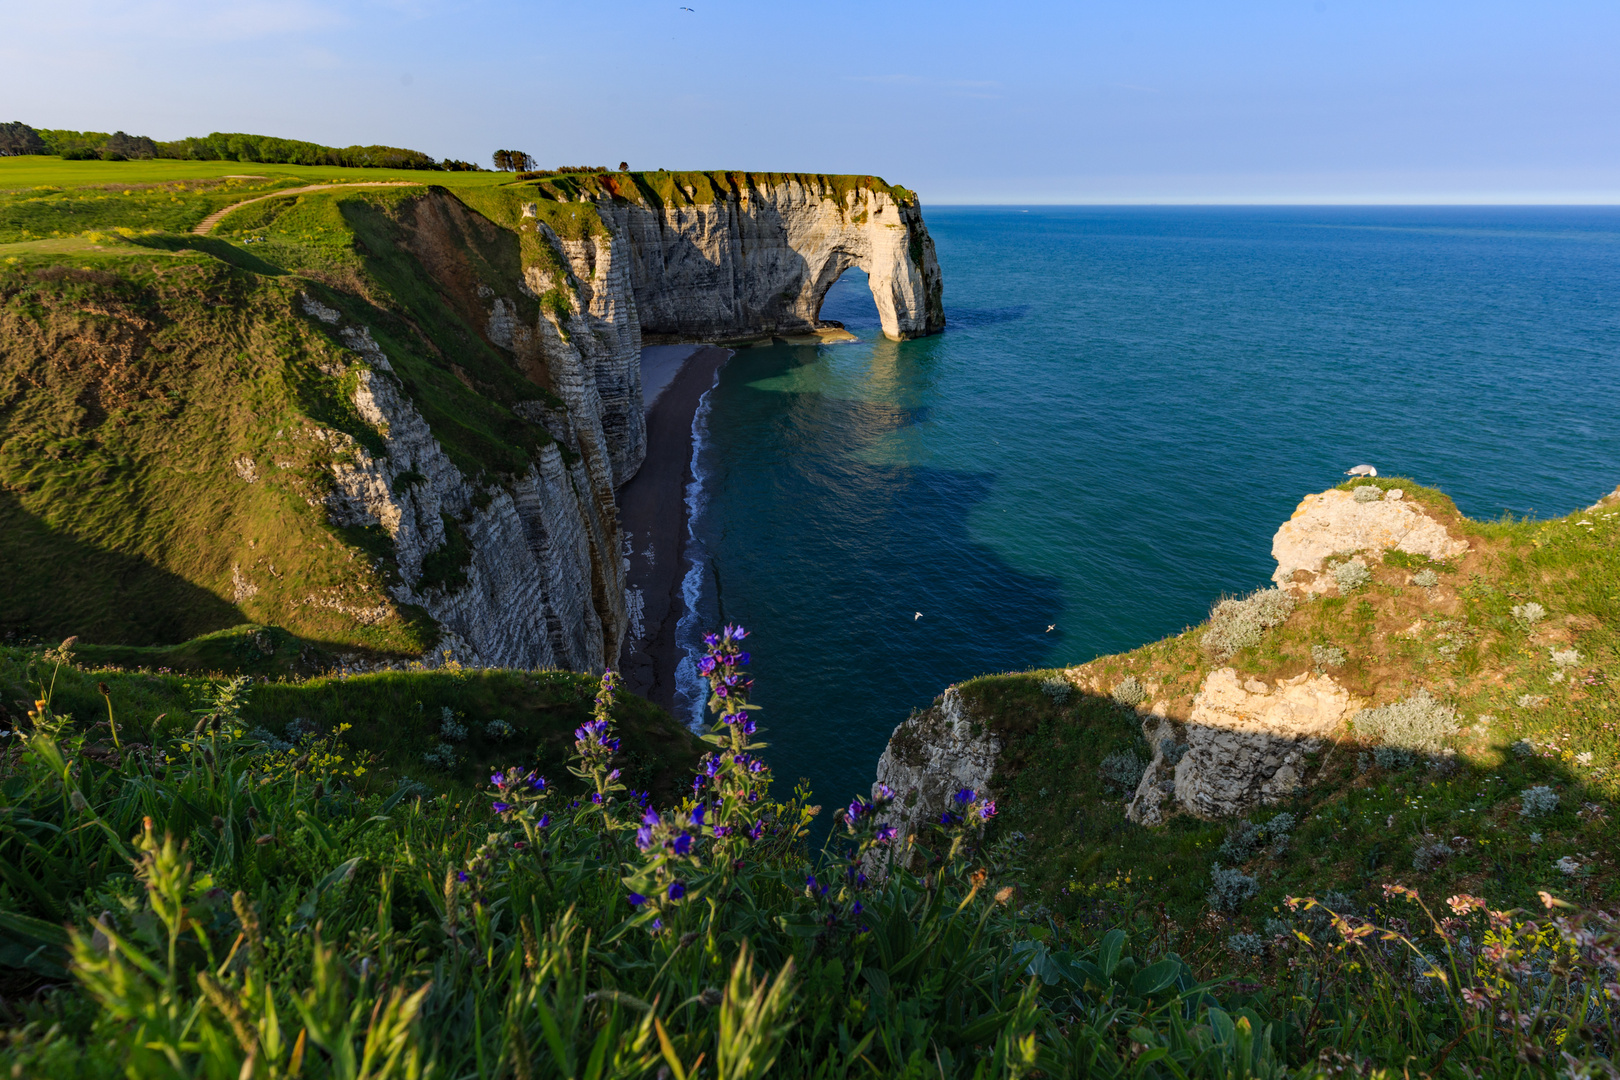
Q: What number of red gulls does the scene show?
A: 0